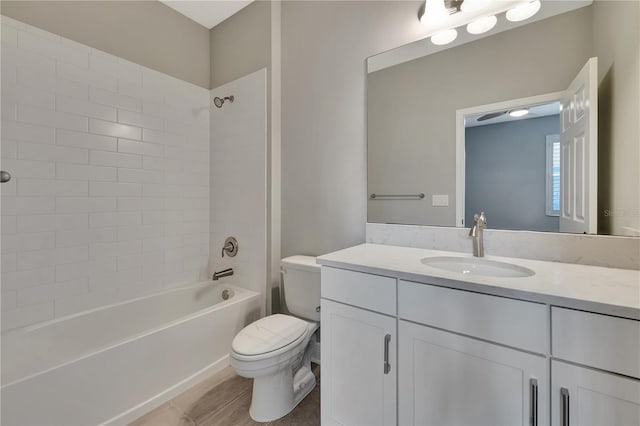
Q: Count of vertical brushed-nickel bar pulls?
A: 3